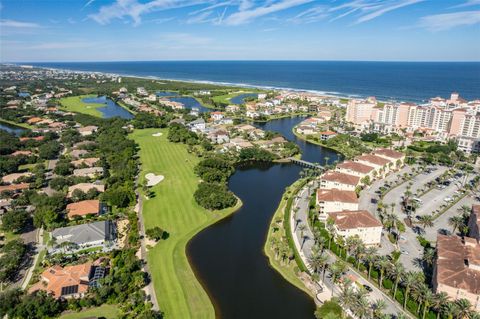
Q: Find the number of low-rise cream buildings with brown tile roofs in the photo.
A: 6